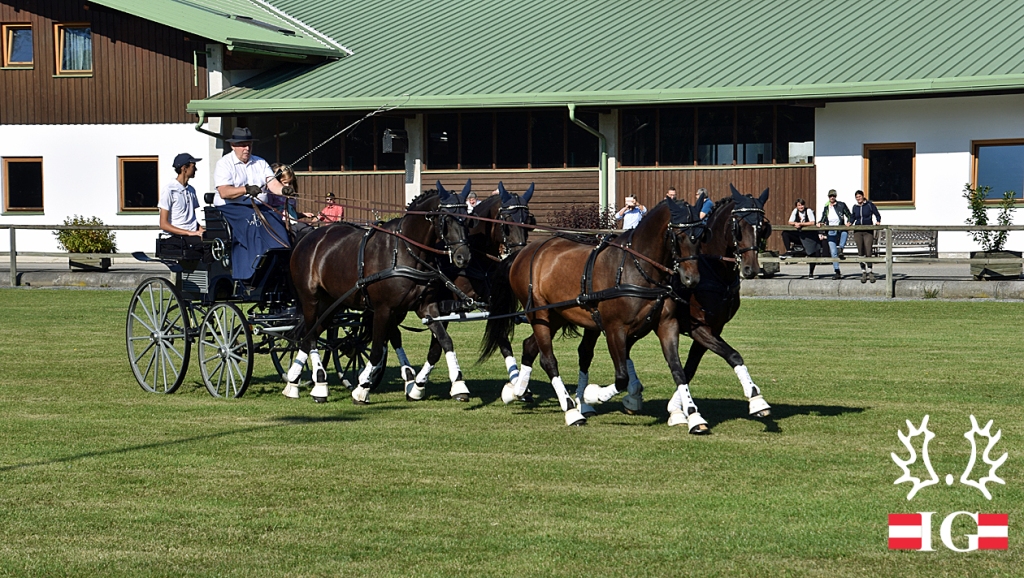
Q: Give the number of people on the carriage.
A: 3